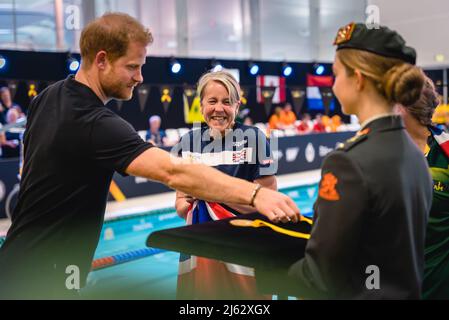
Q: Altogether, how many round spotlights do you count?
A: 7